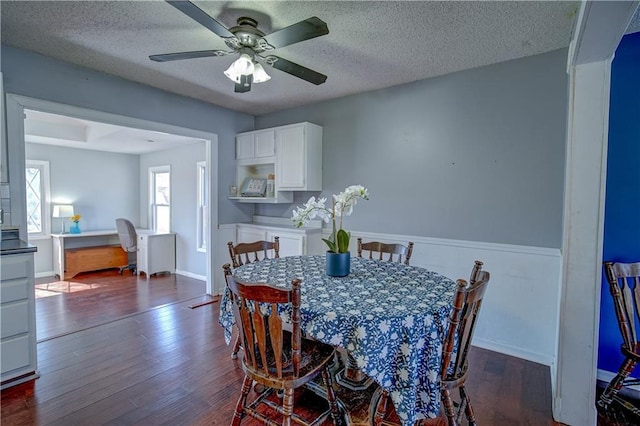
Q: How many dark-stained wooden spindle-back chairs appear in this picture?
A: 5